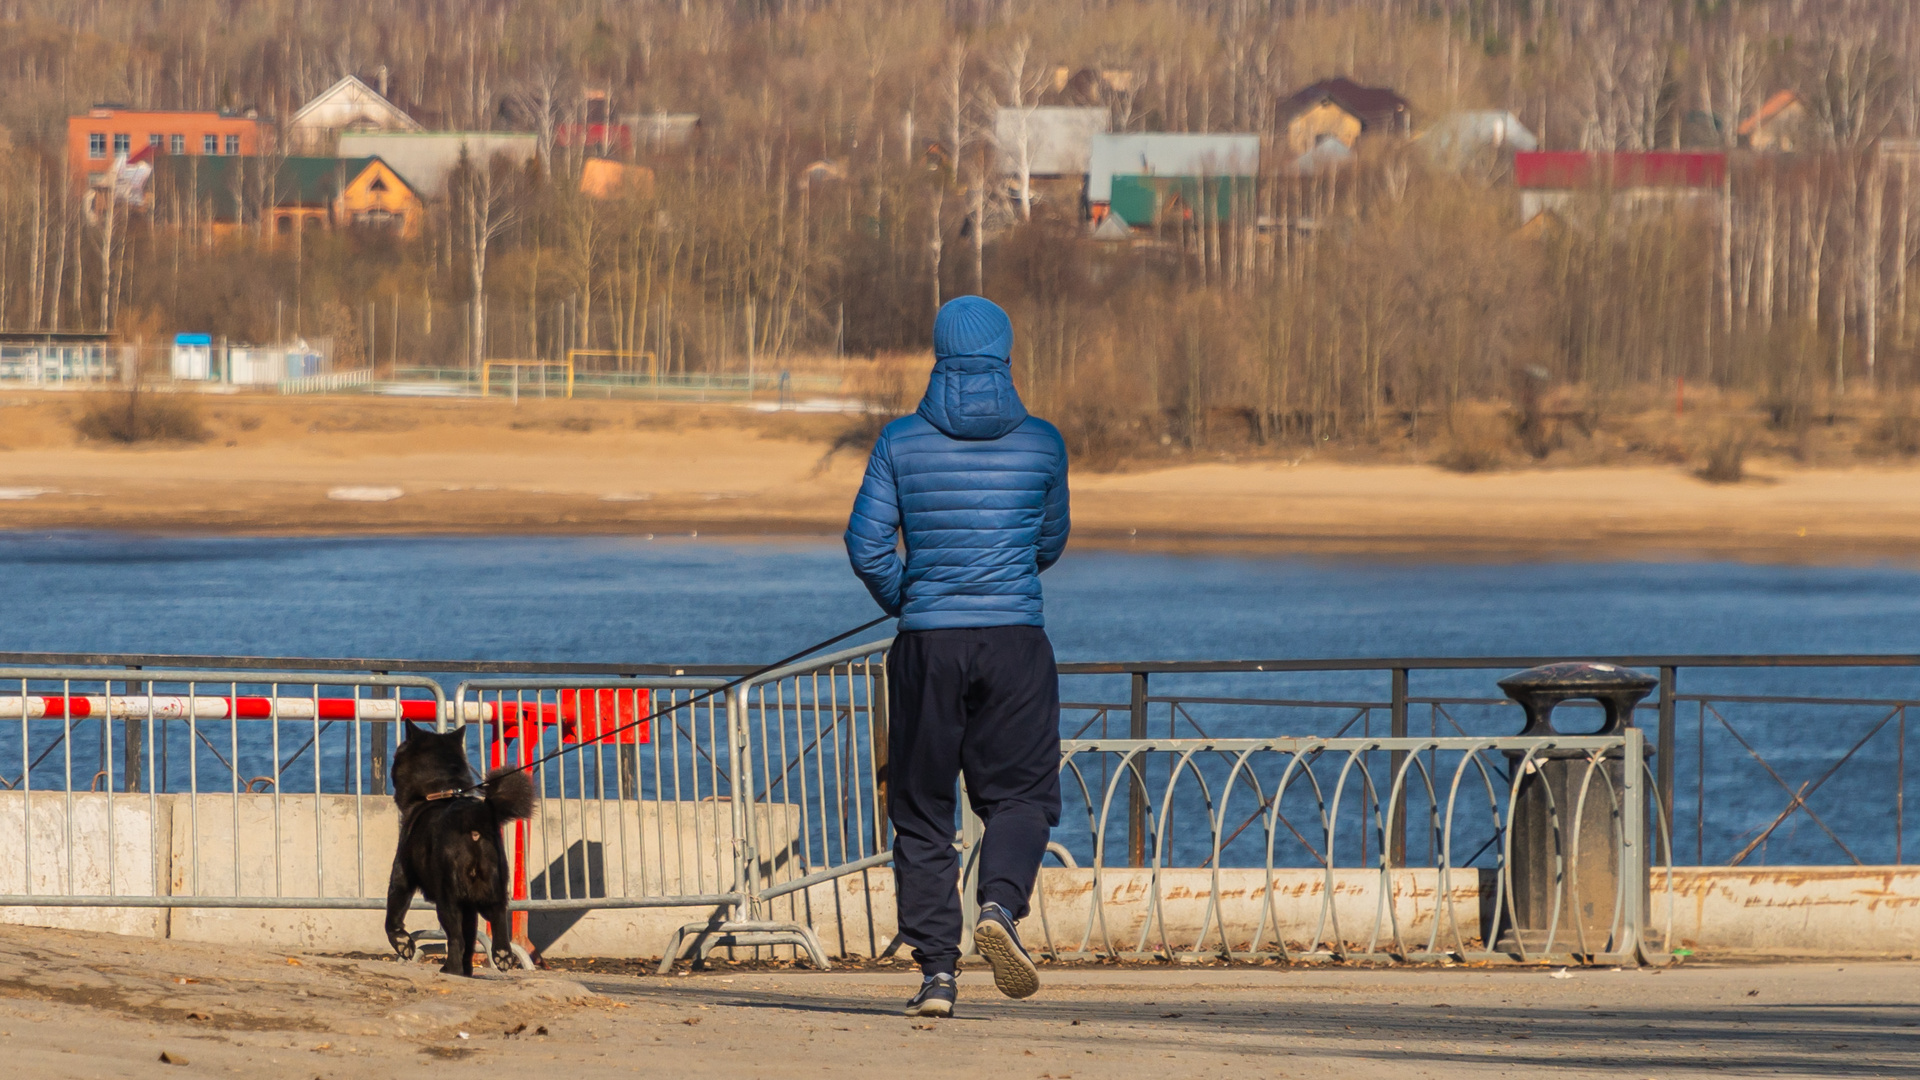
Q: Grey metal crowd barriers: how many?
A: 3